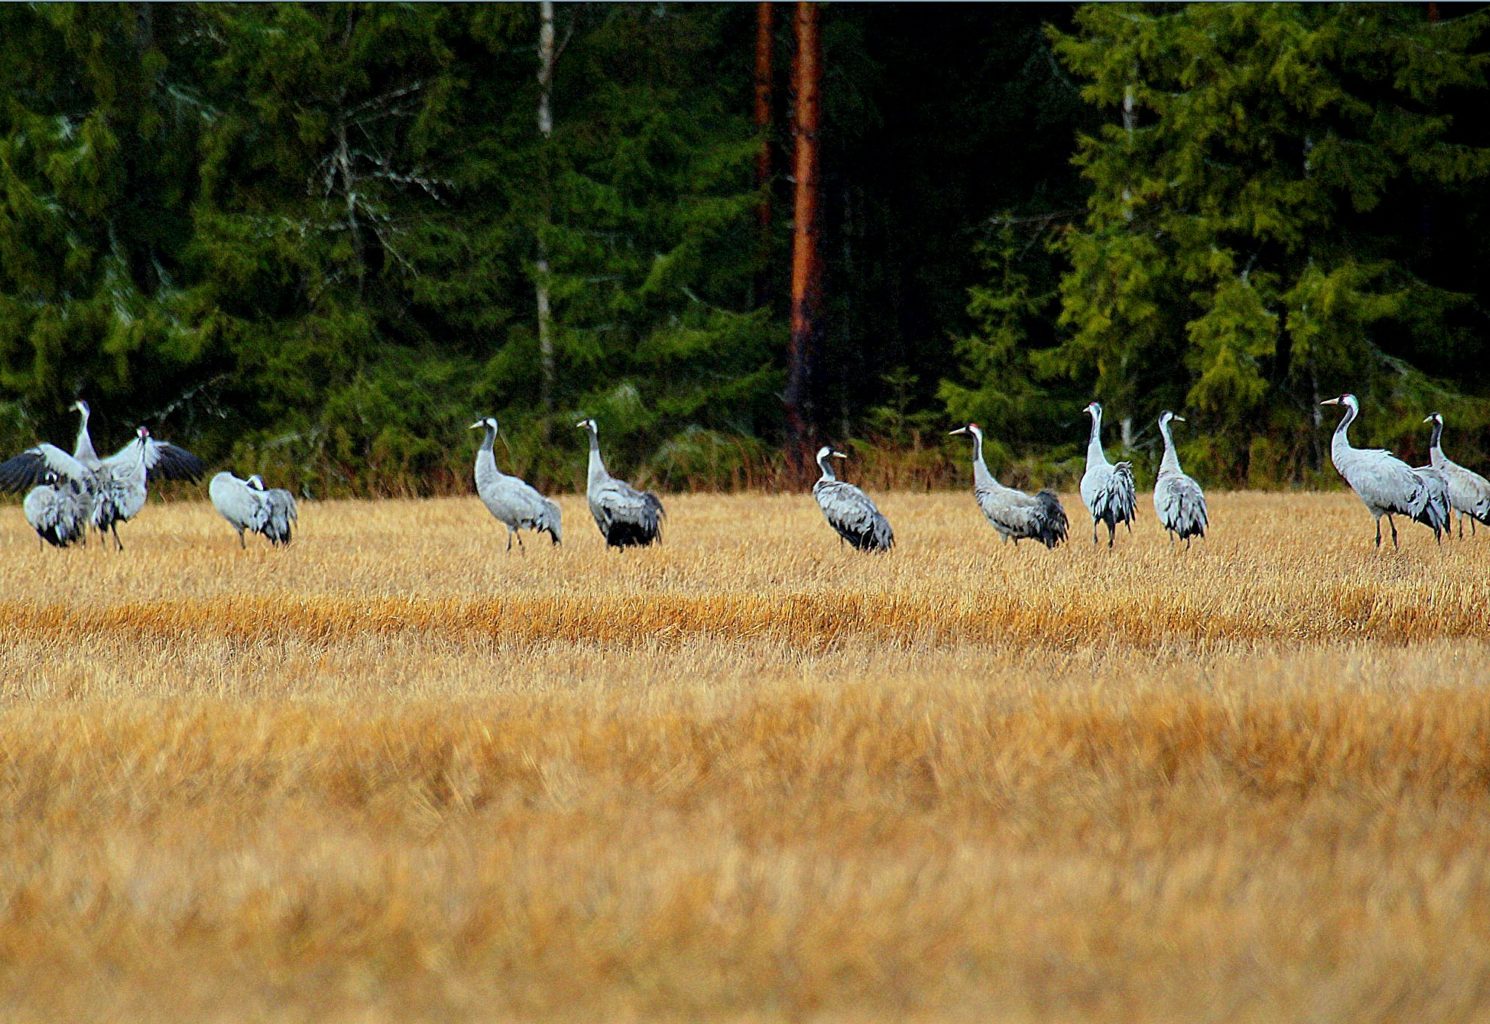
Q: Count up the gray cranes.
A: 12